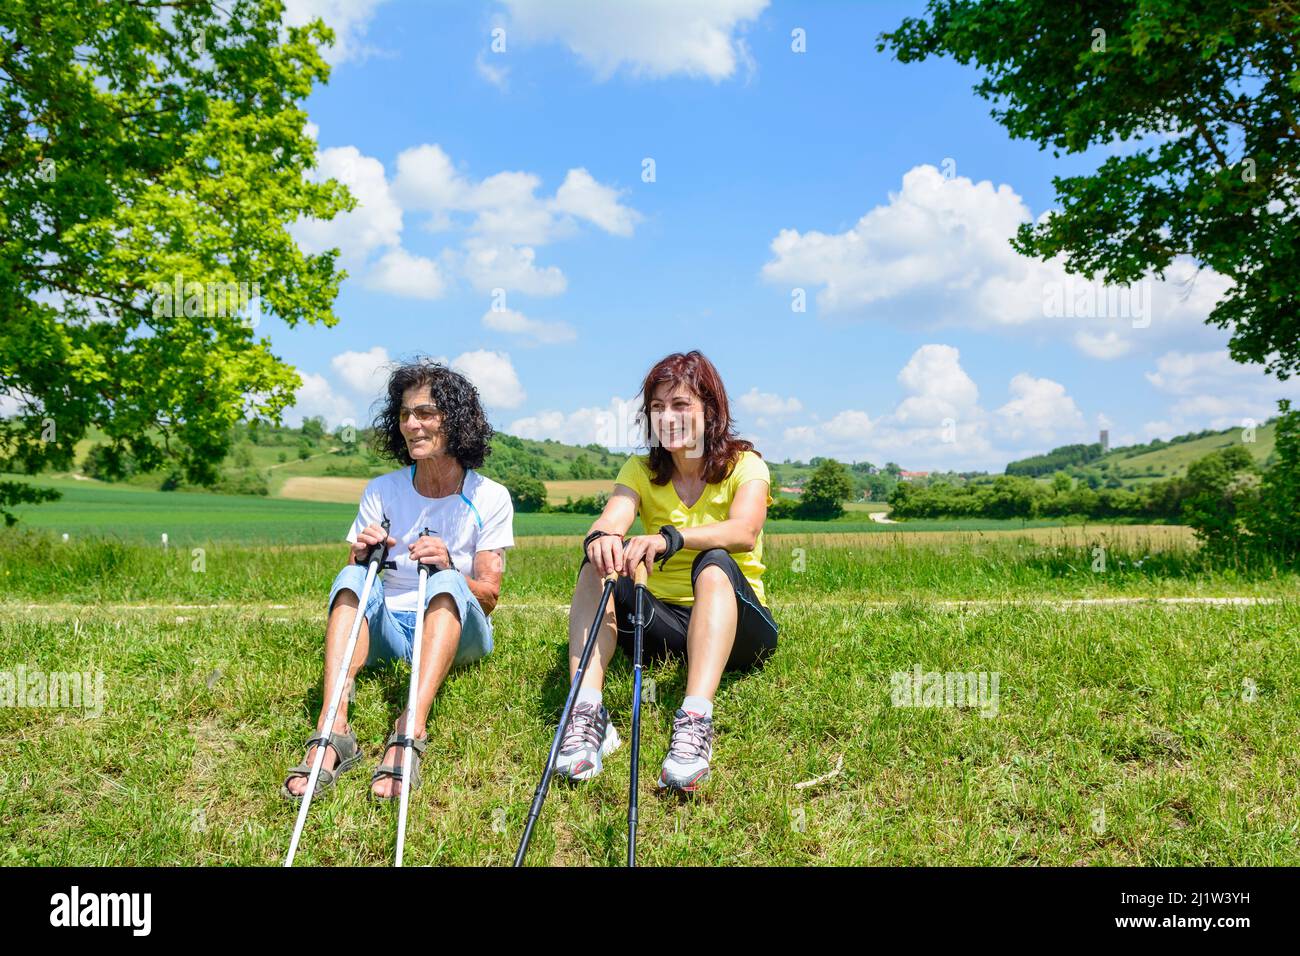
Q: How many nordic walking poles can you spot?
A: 4